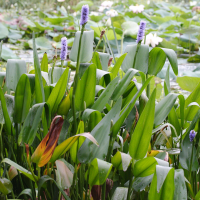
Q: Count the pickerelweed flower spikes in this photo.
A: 4